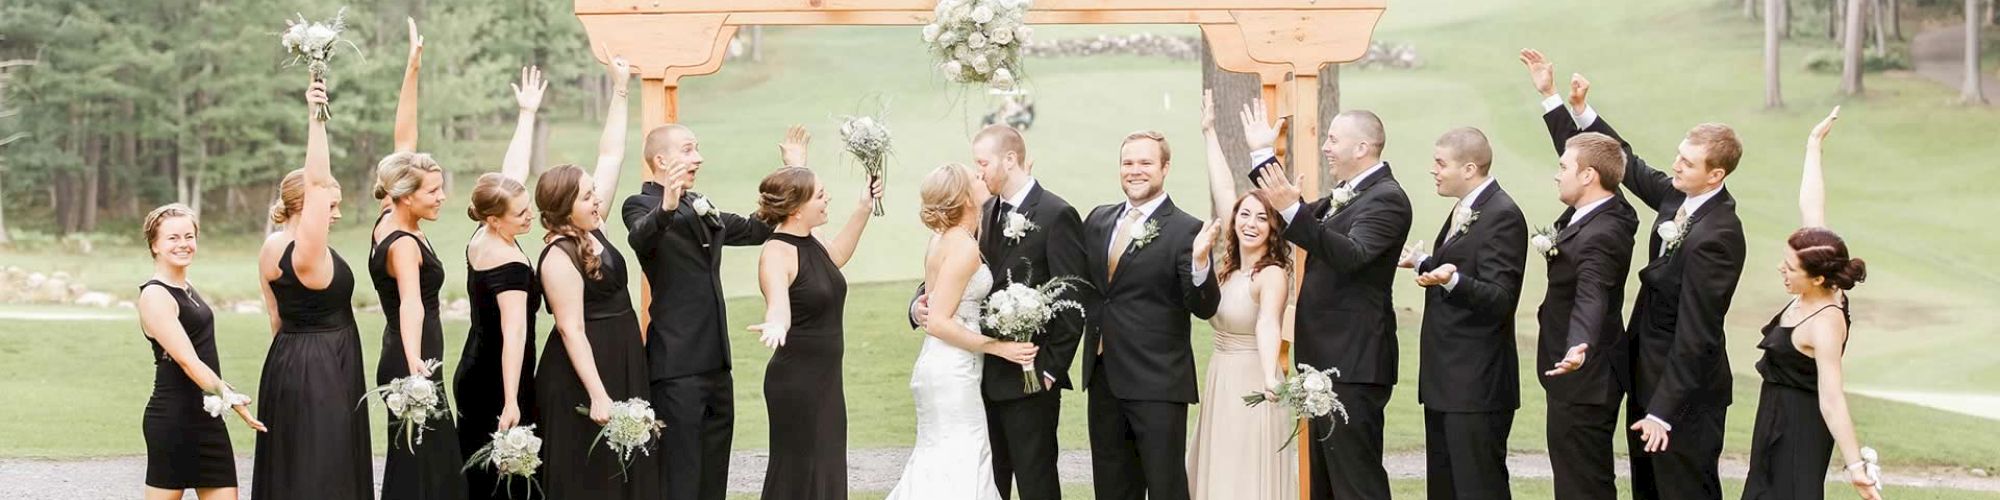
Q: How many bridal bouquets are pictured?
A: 7